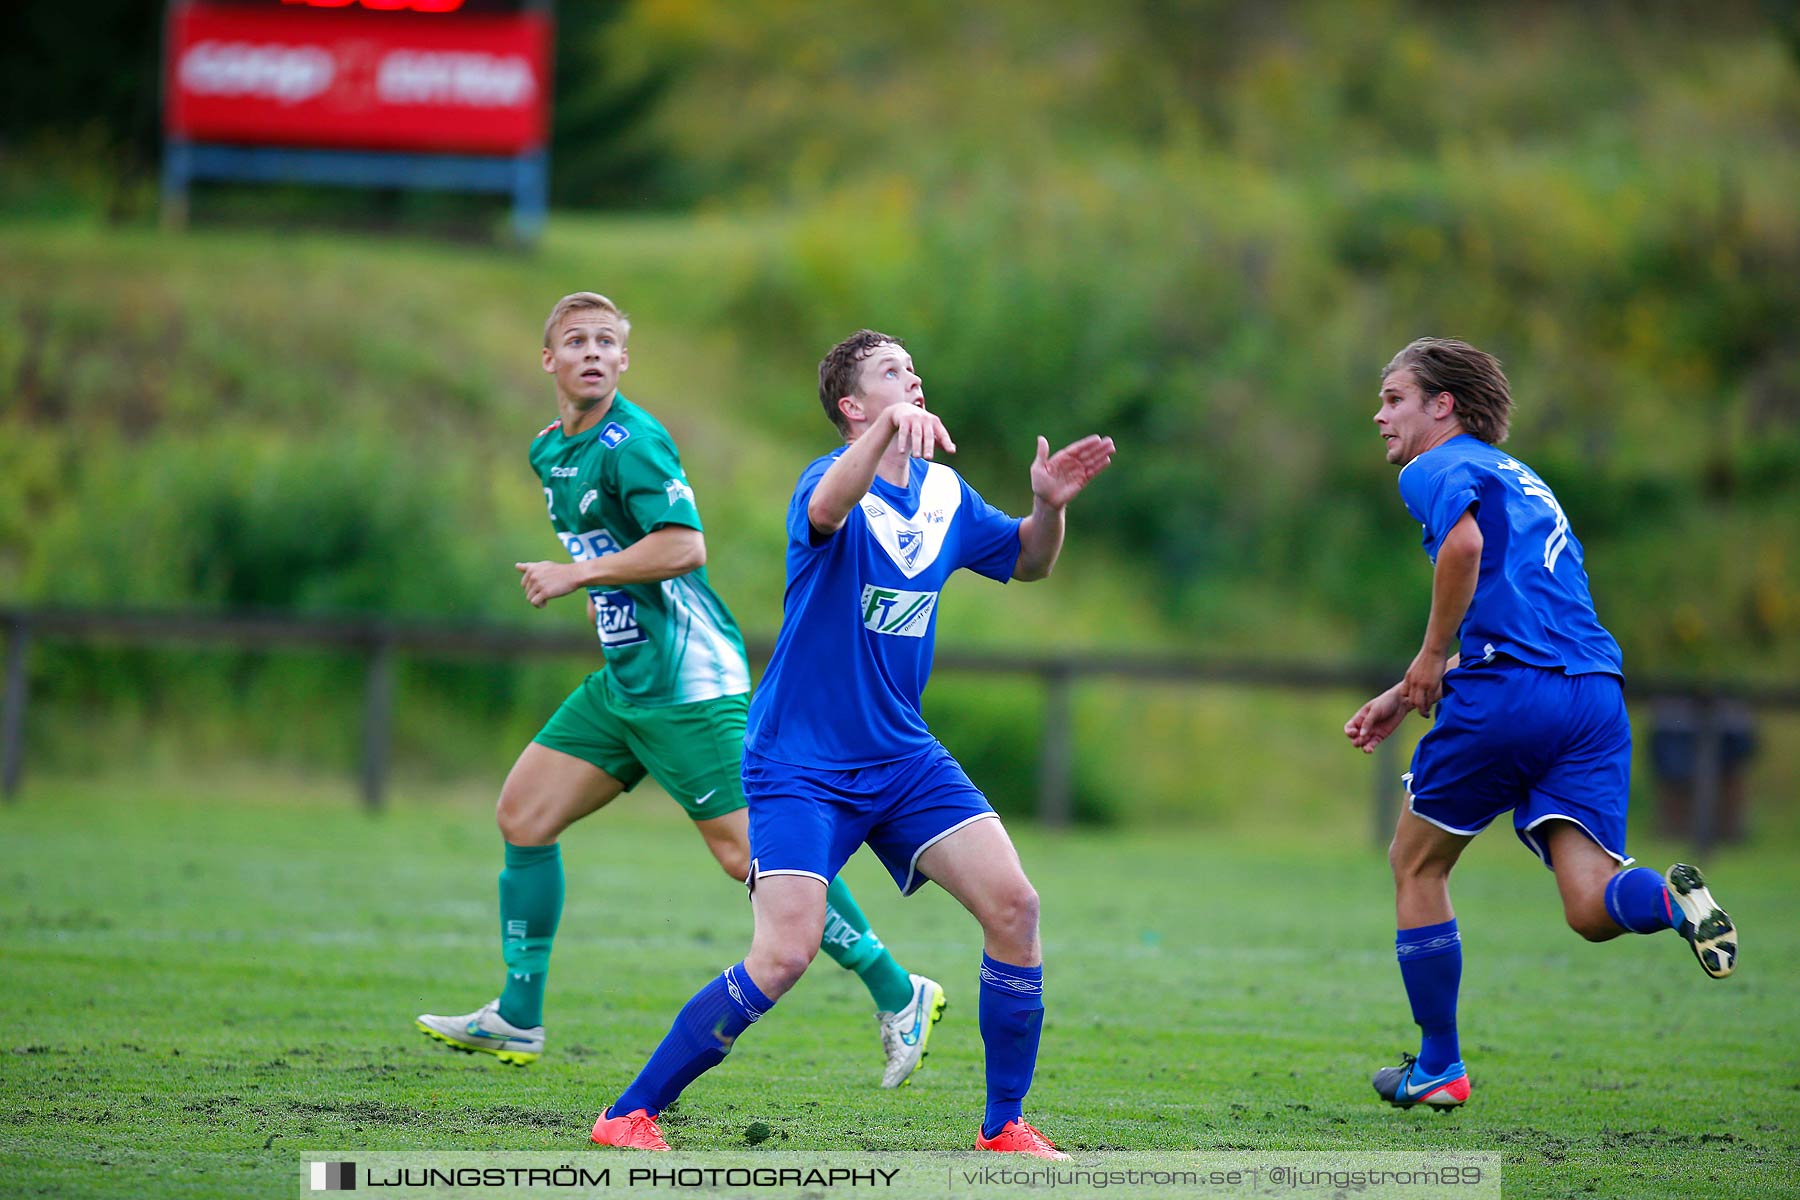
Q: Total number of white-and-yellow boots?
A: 2